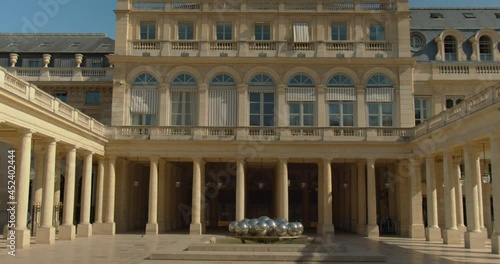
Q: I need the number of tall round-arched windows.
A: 7